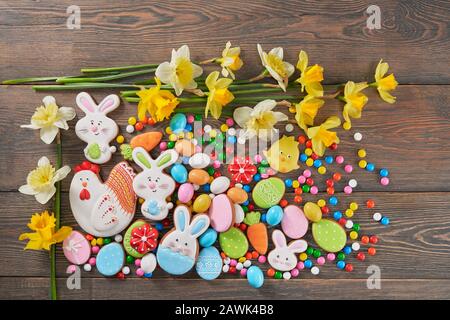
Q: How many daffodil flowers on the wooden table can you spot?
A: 14